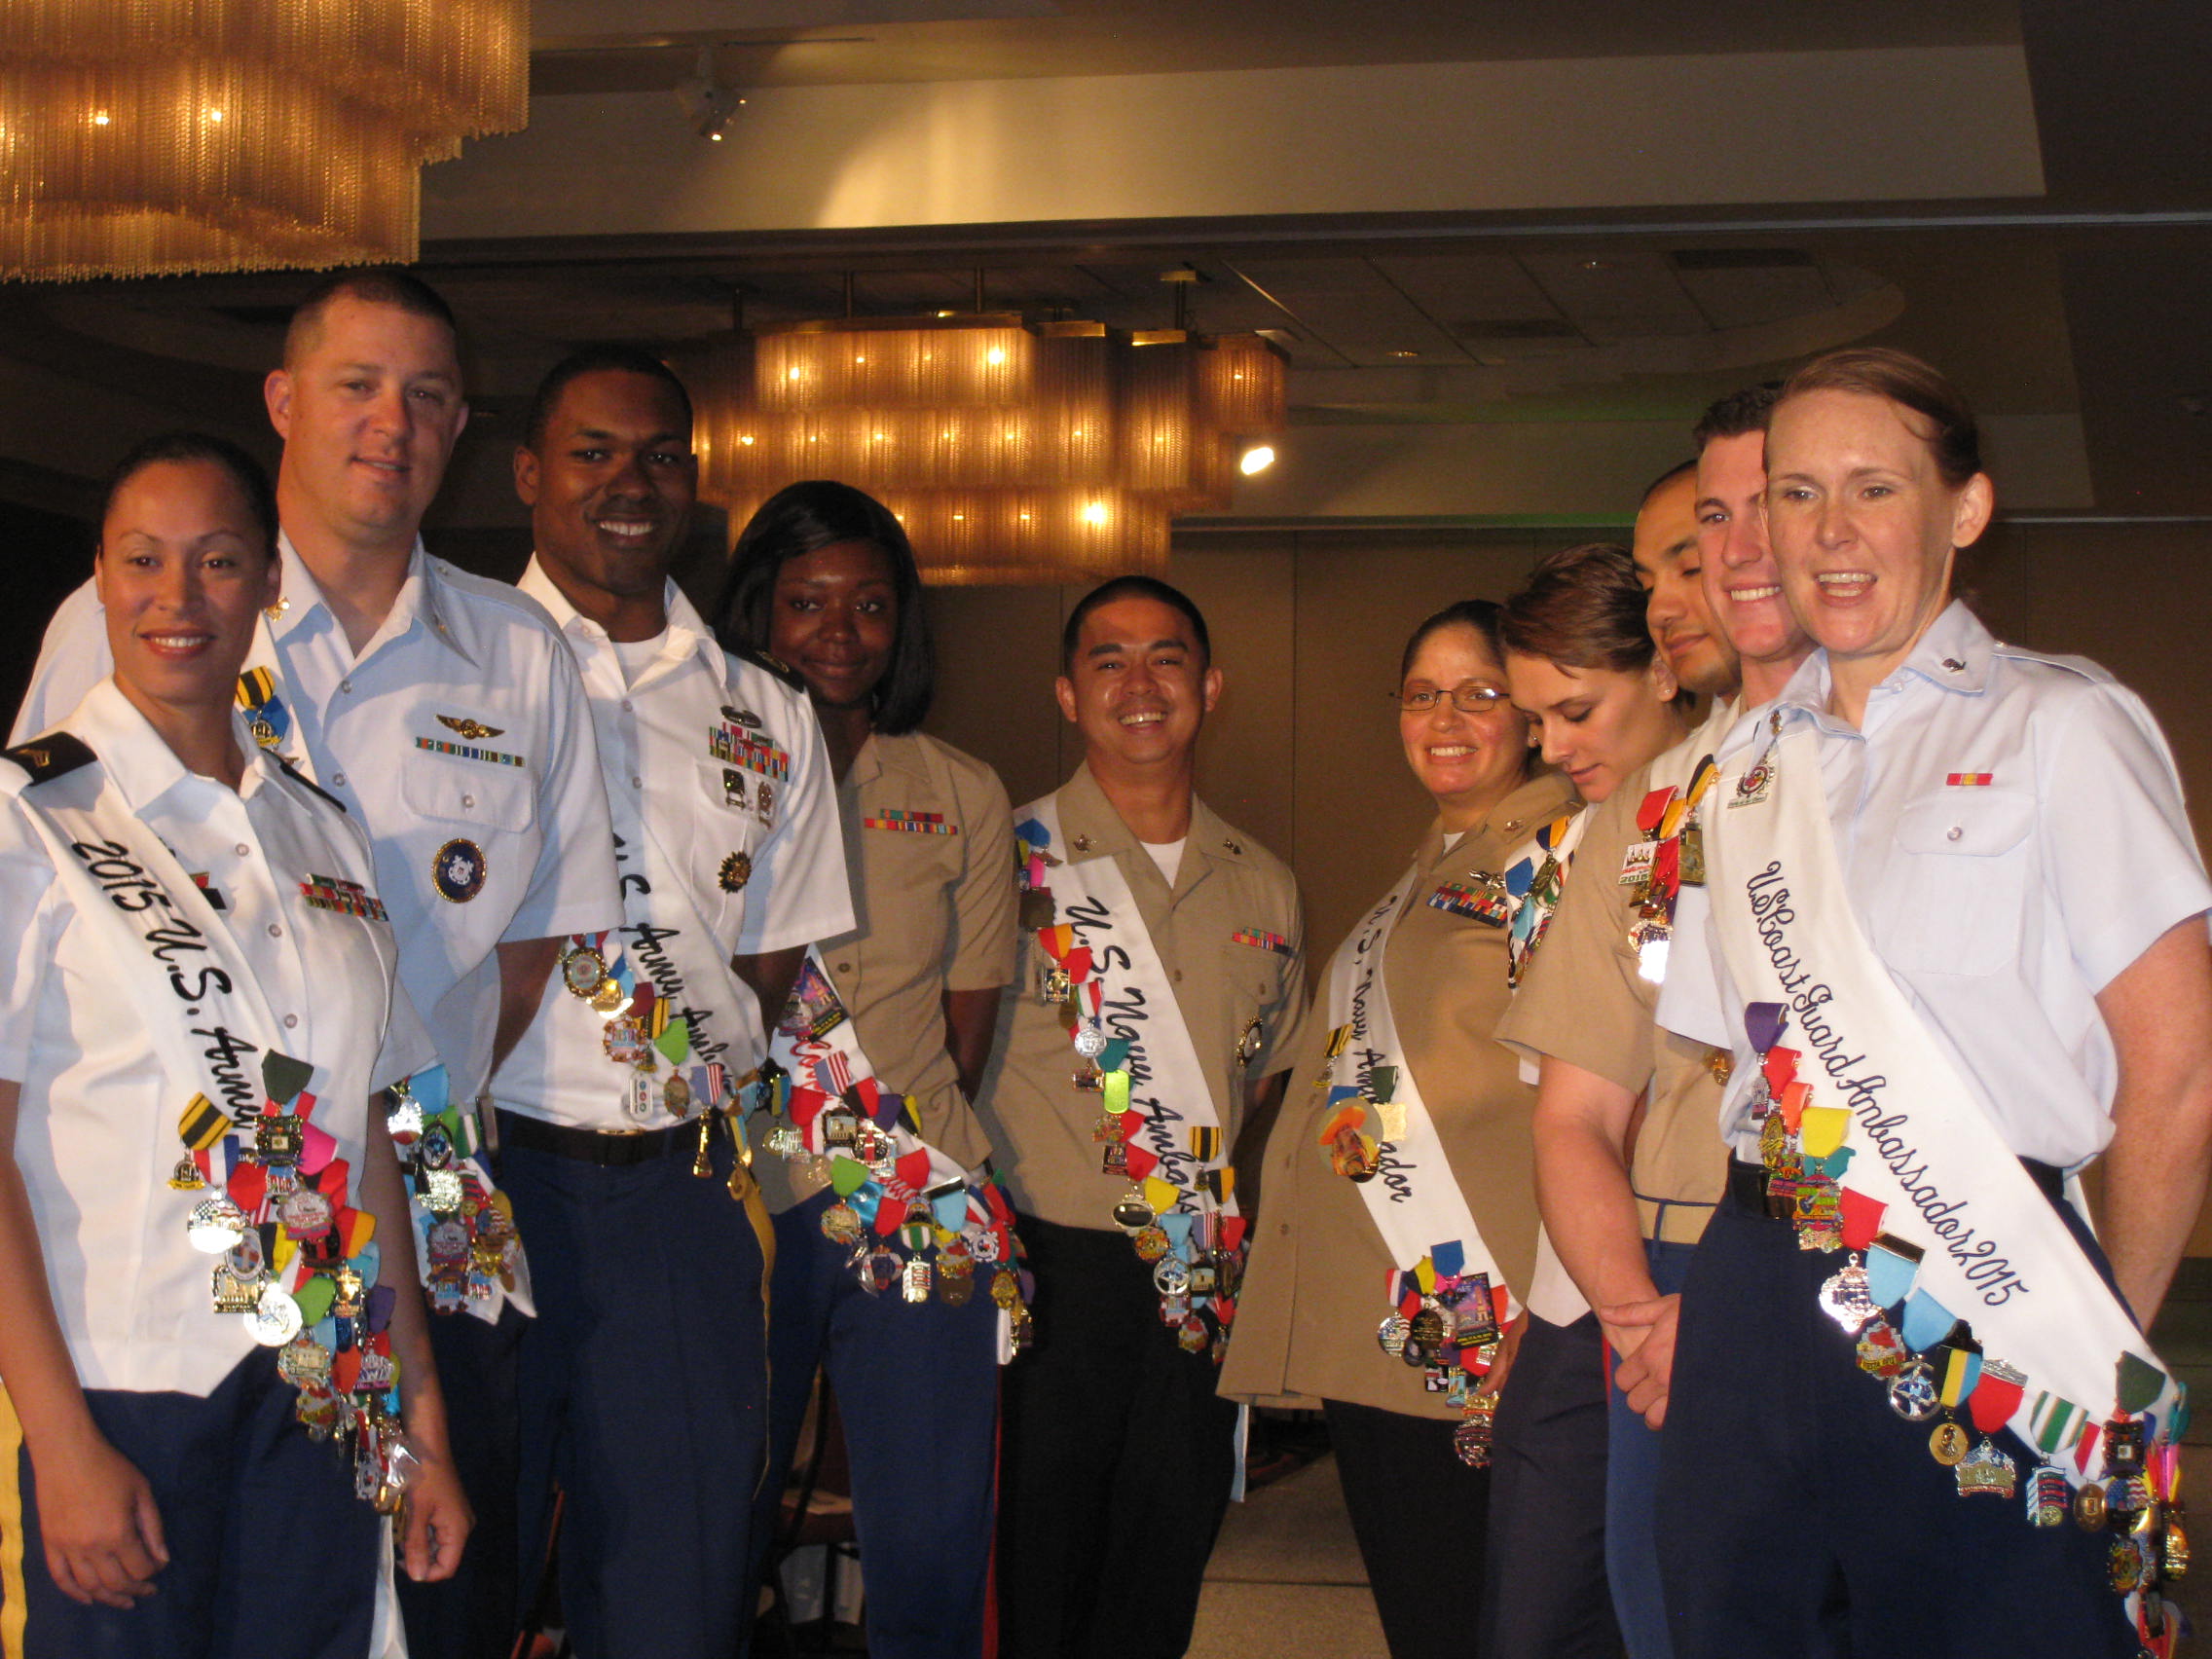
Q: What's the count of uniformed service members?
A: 10